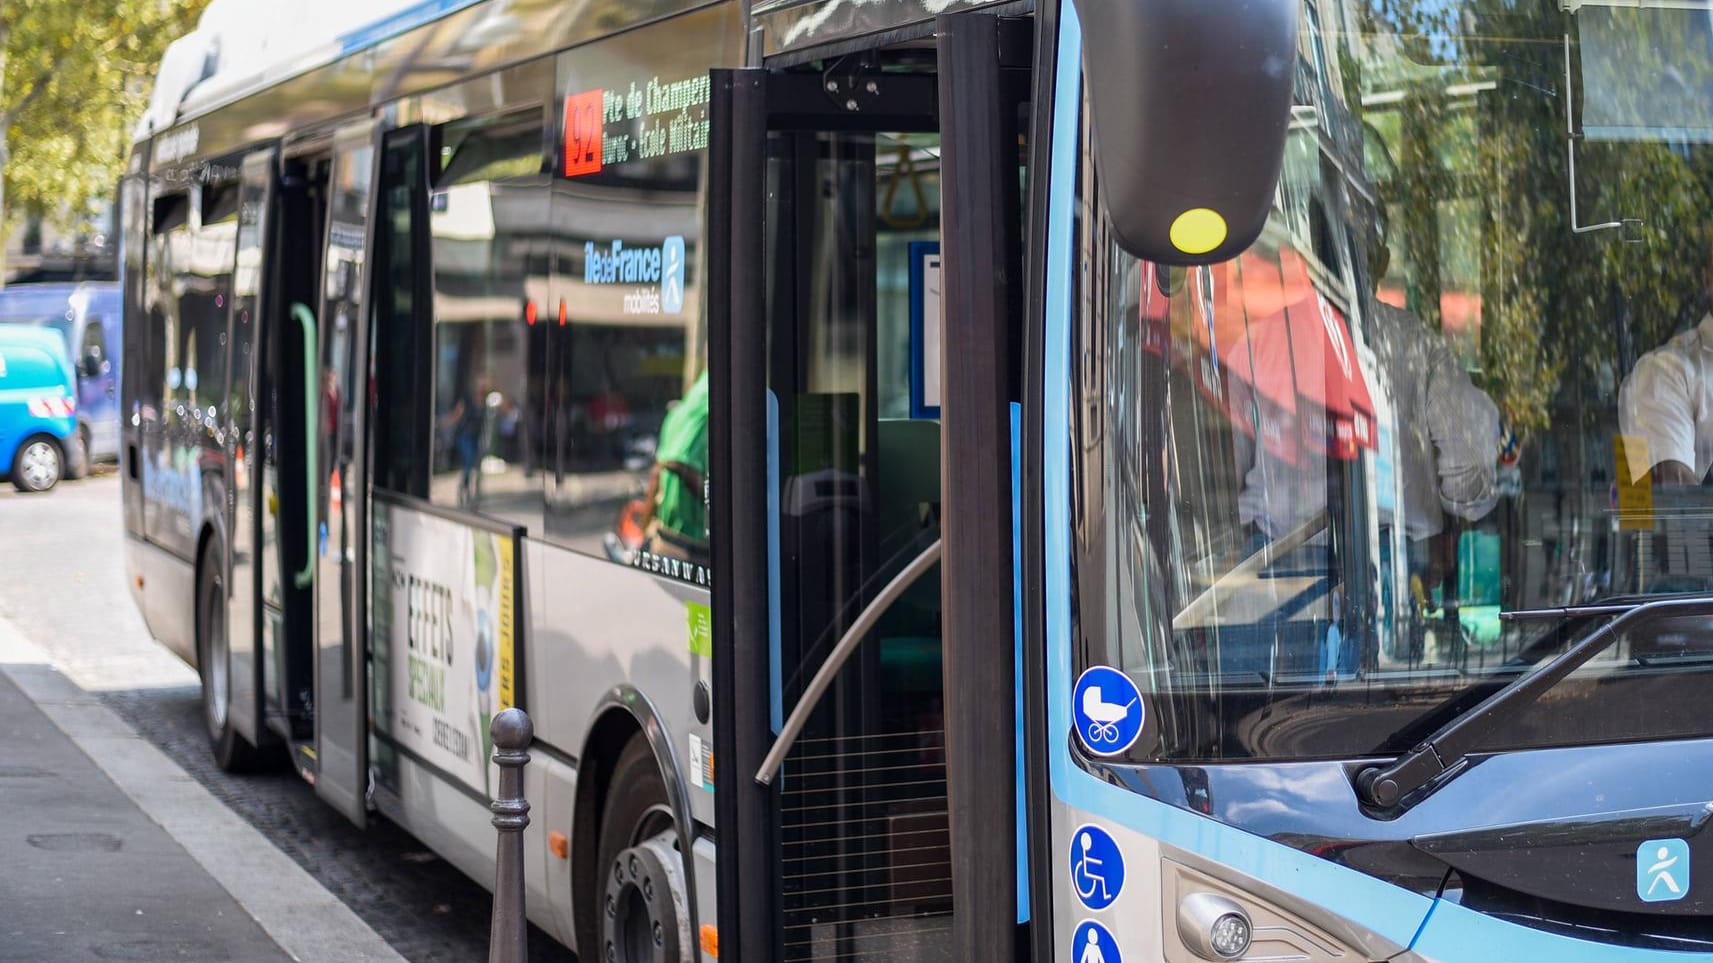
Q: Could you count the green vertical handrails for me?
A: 1